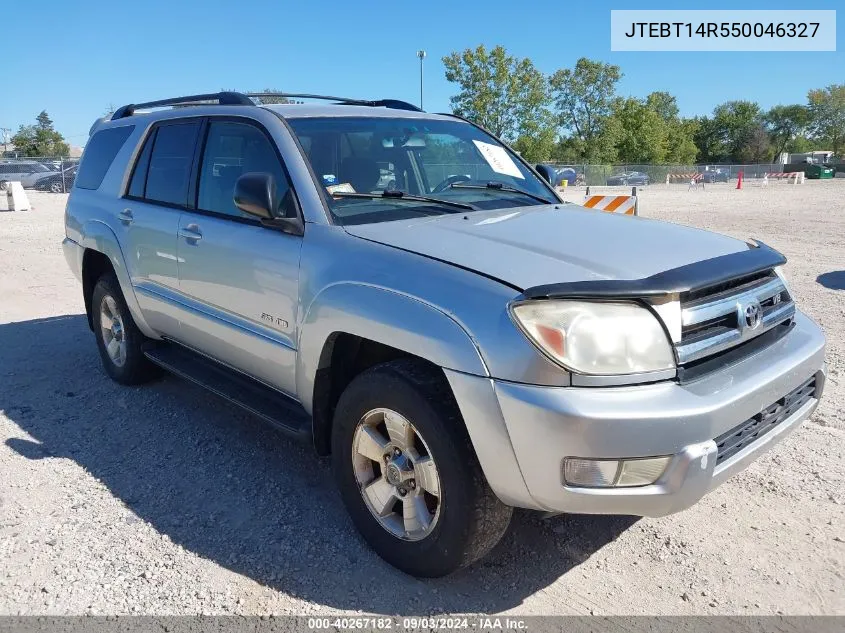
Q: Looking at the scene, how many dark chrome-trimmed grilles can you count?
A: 1